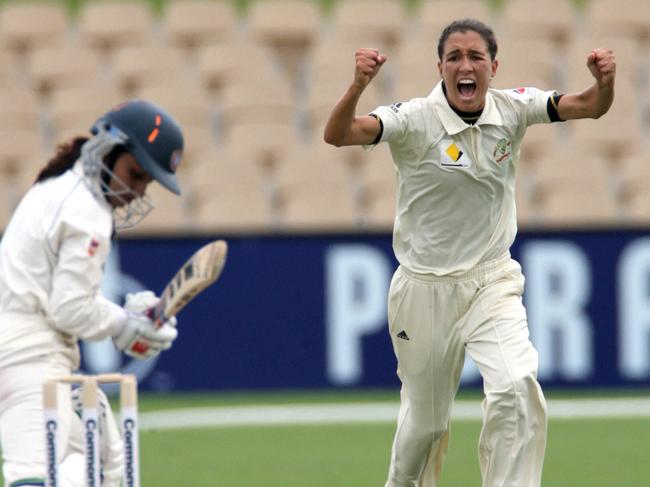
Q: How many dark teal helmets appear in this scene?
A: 1